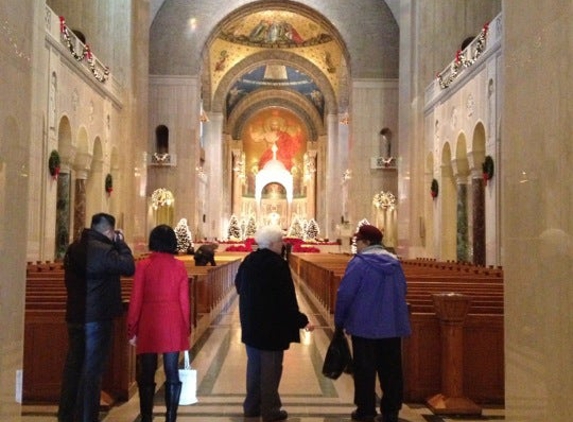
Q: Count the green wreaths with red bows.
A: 4